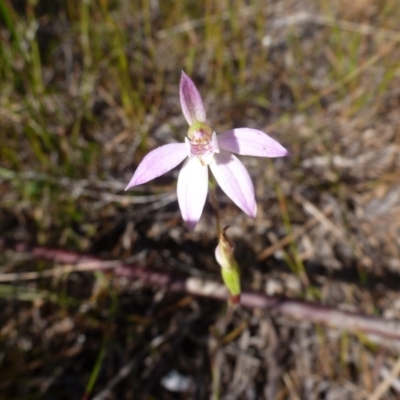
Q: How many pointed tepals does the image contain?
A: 5